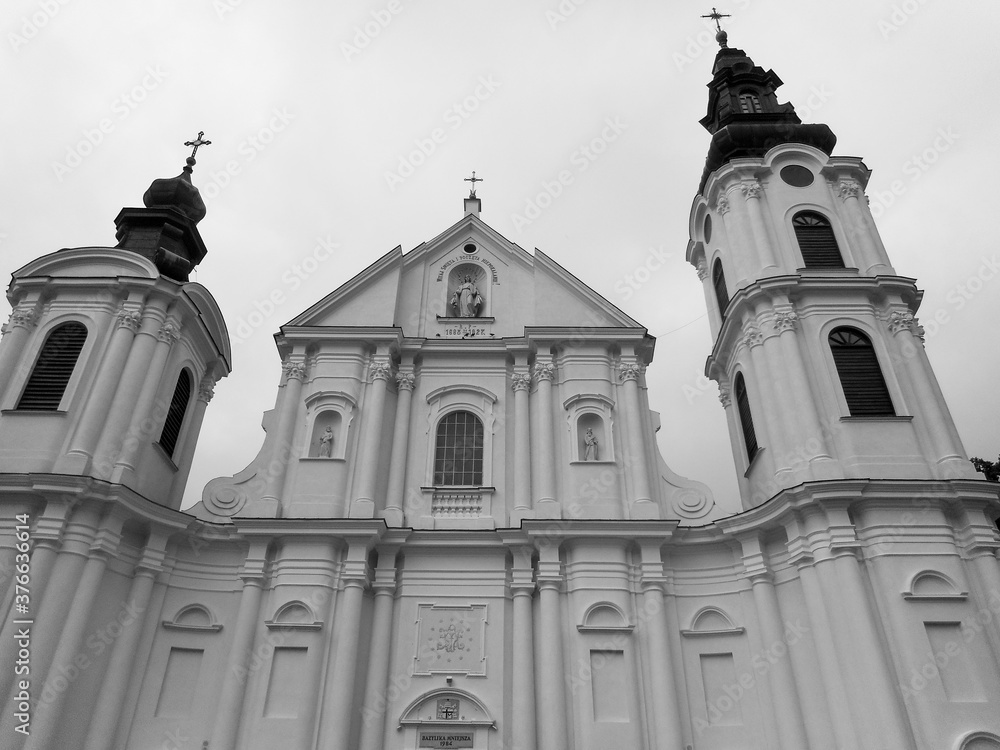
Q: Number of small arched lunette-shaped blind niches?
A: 5